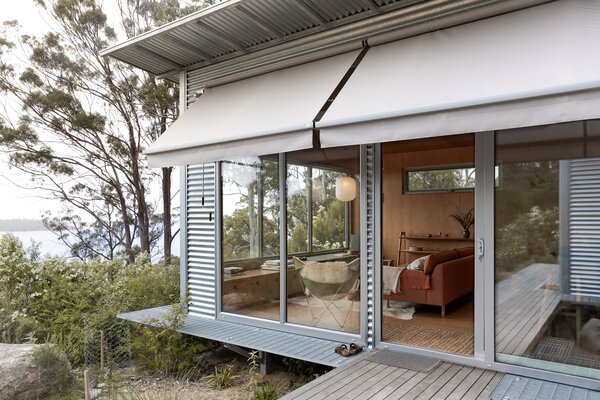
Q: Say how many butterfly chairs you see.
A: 1